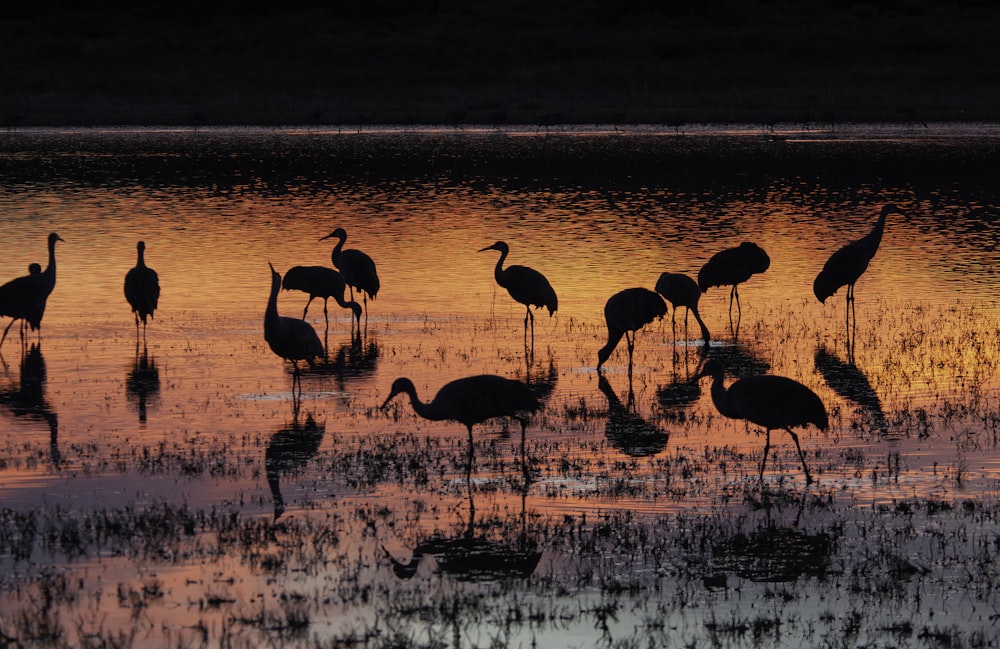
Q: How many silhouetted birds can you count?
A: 13